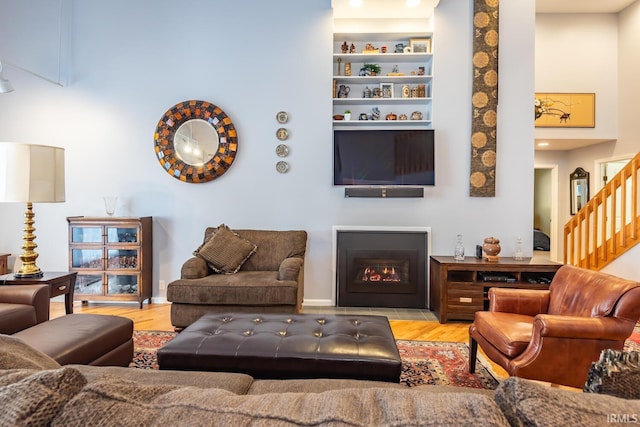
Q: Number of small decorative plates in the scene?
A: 4